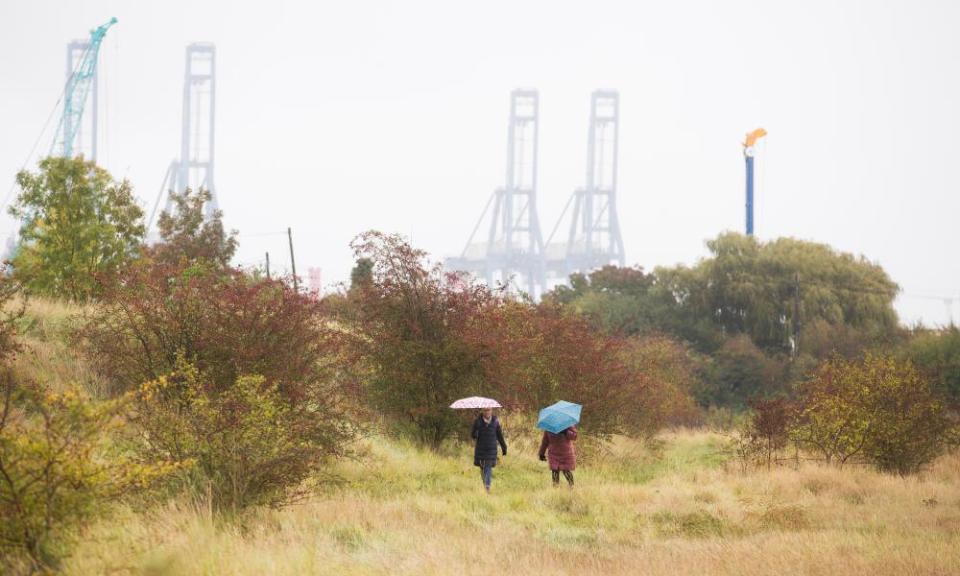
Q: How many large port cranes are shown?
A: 4